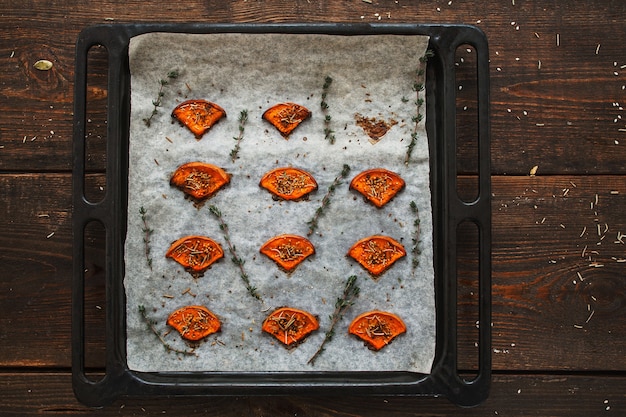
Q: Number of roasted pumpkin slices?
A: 11